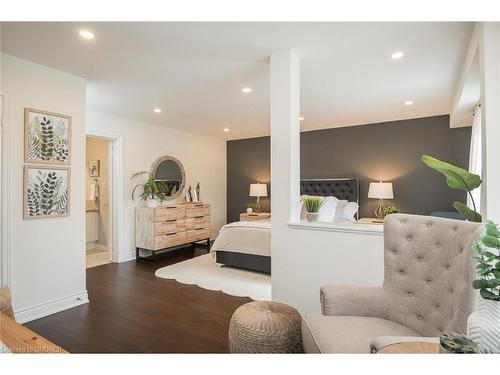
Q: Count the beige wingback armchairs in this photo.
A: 1